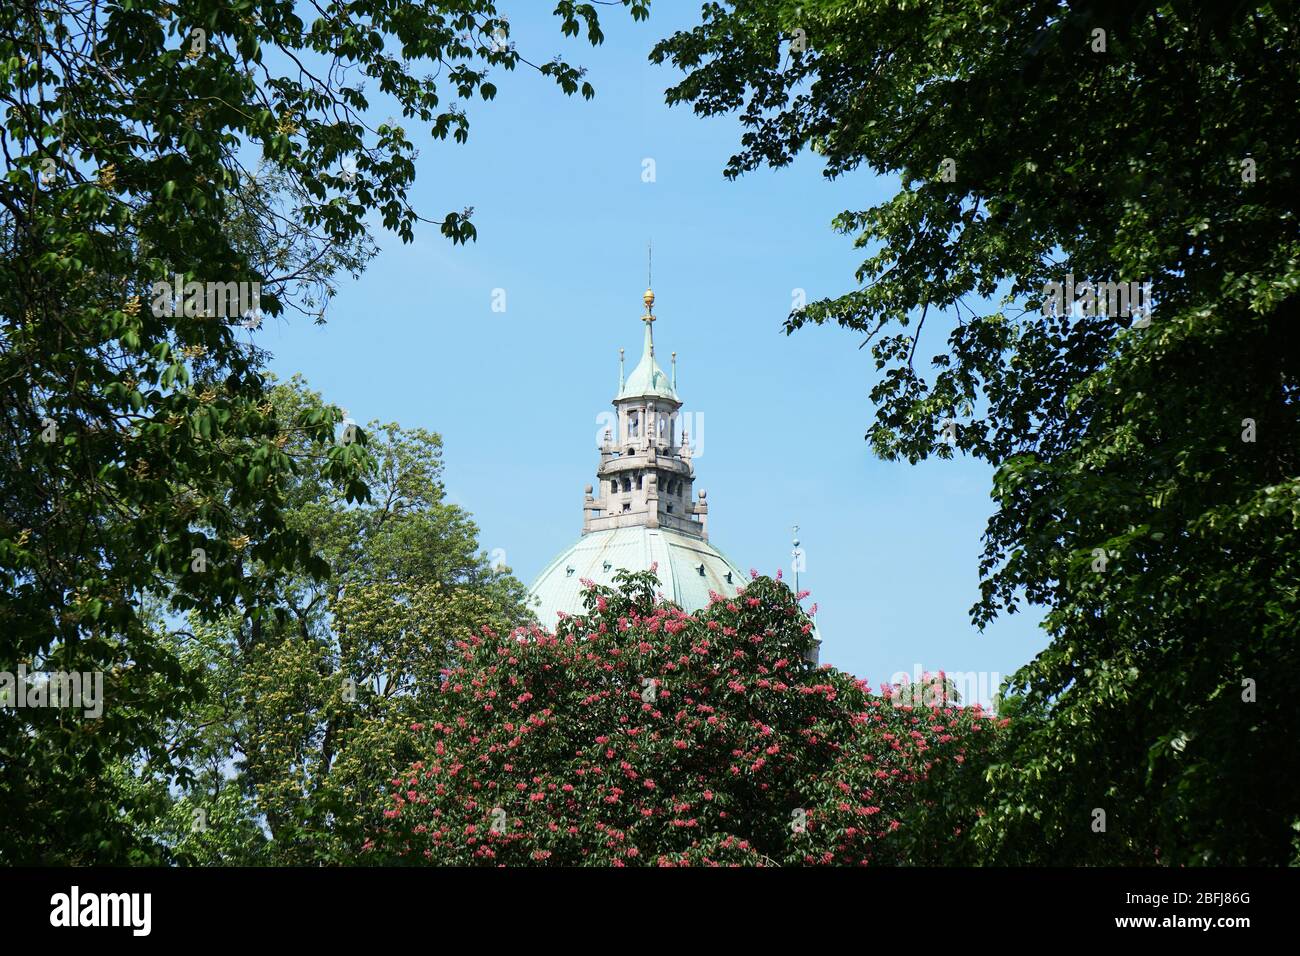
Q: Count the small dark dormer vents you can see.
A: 4